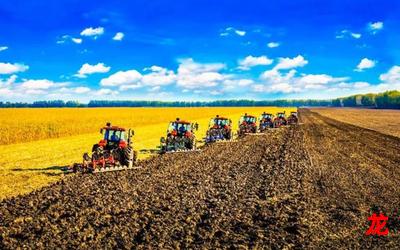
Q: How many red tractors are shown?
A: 7